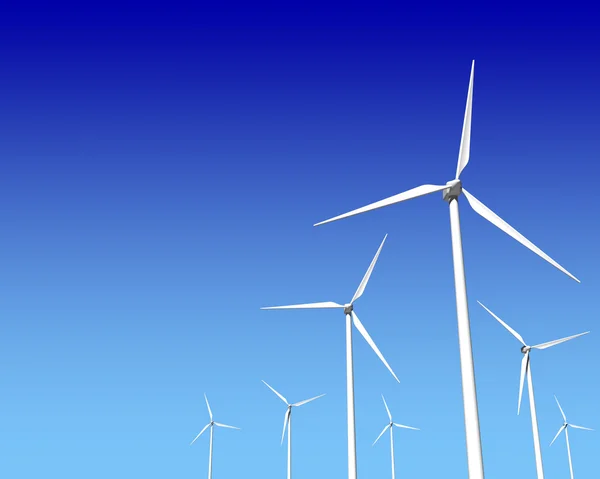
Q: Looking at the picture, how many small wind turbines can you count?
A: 4